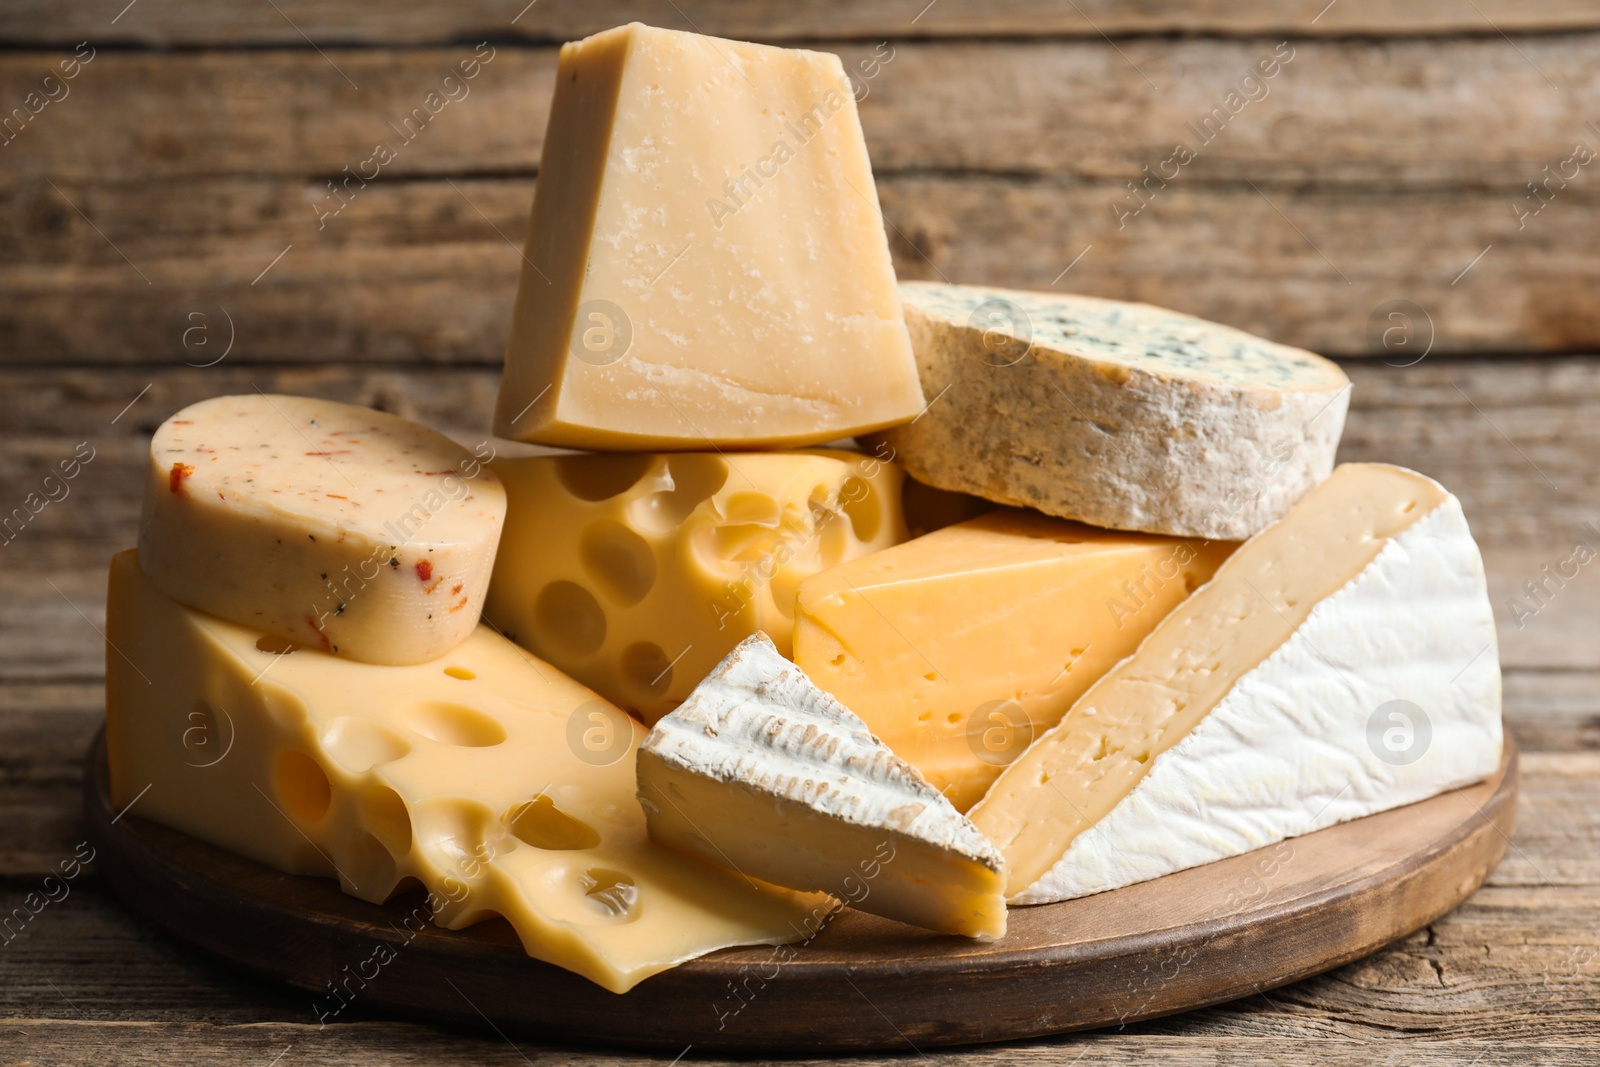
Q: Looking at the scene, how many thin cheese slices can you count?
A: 0